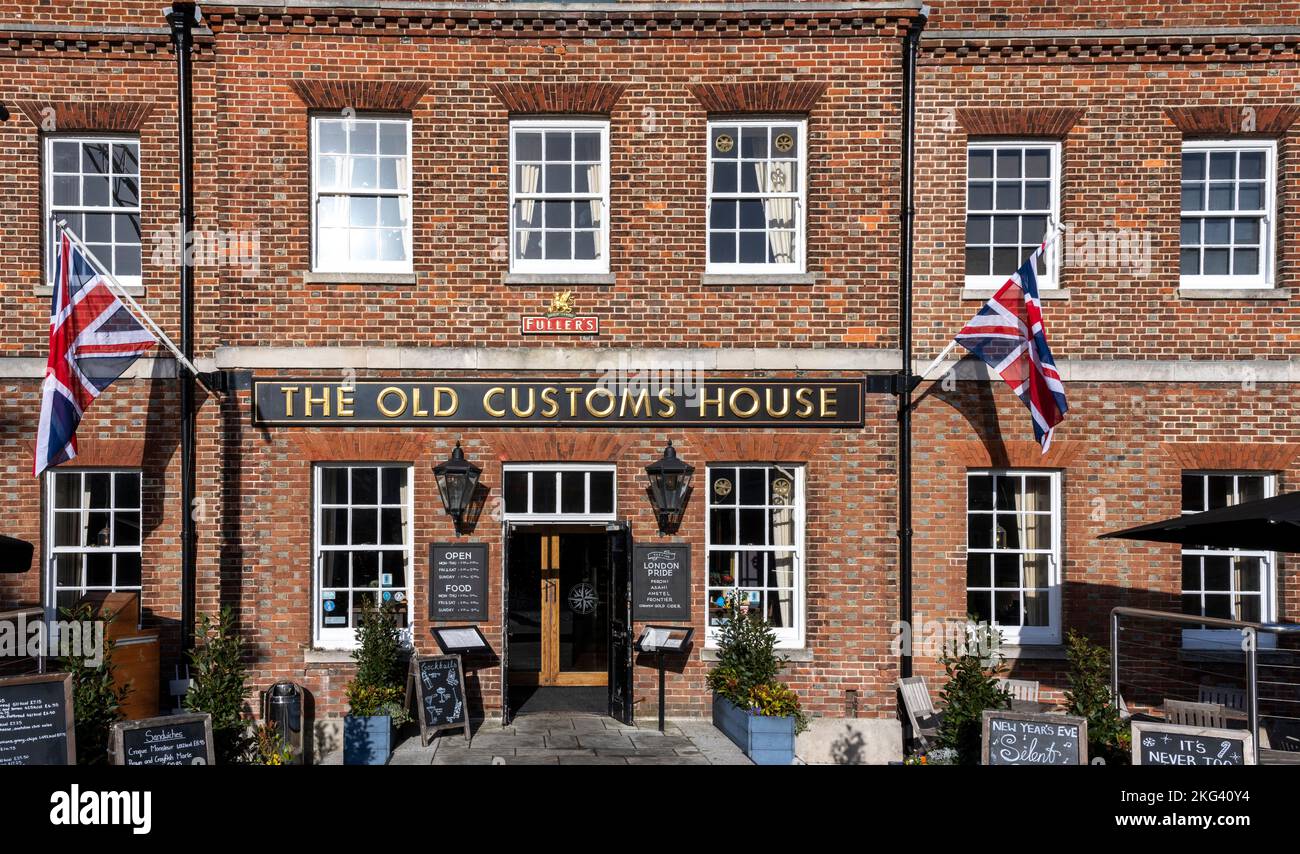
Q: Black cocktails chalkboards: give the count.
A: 1